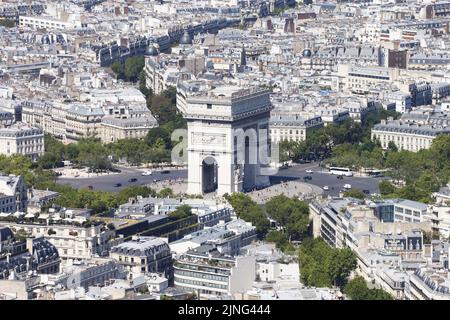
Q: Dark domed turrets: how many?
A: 3